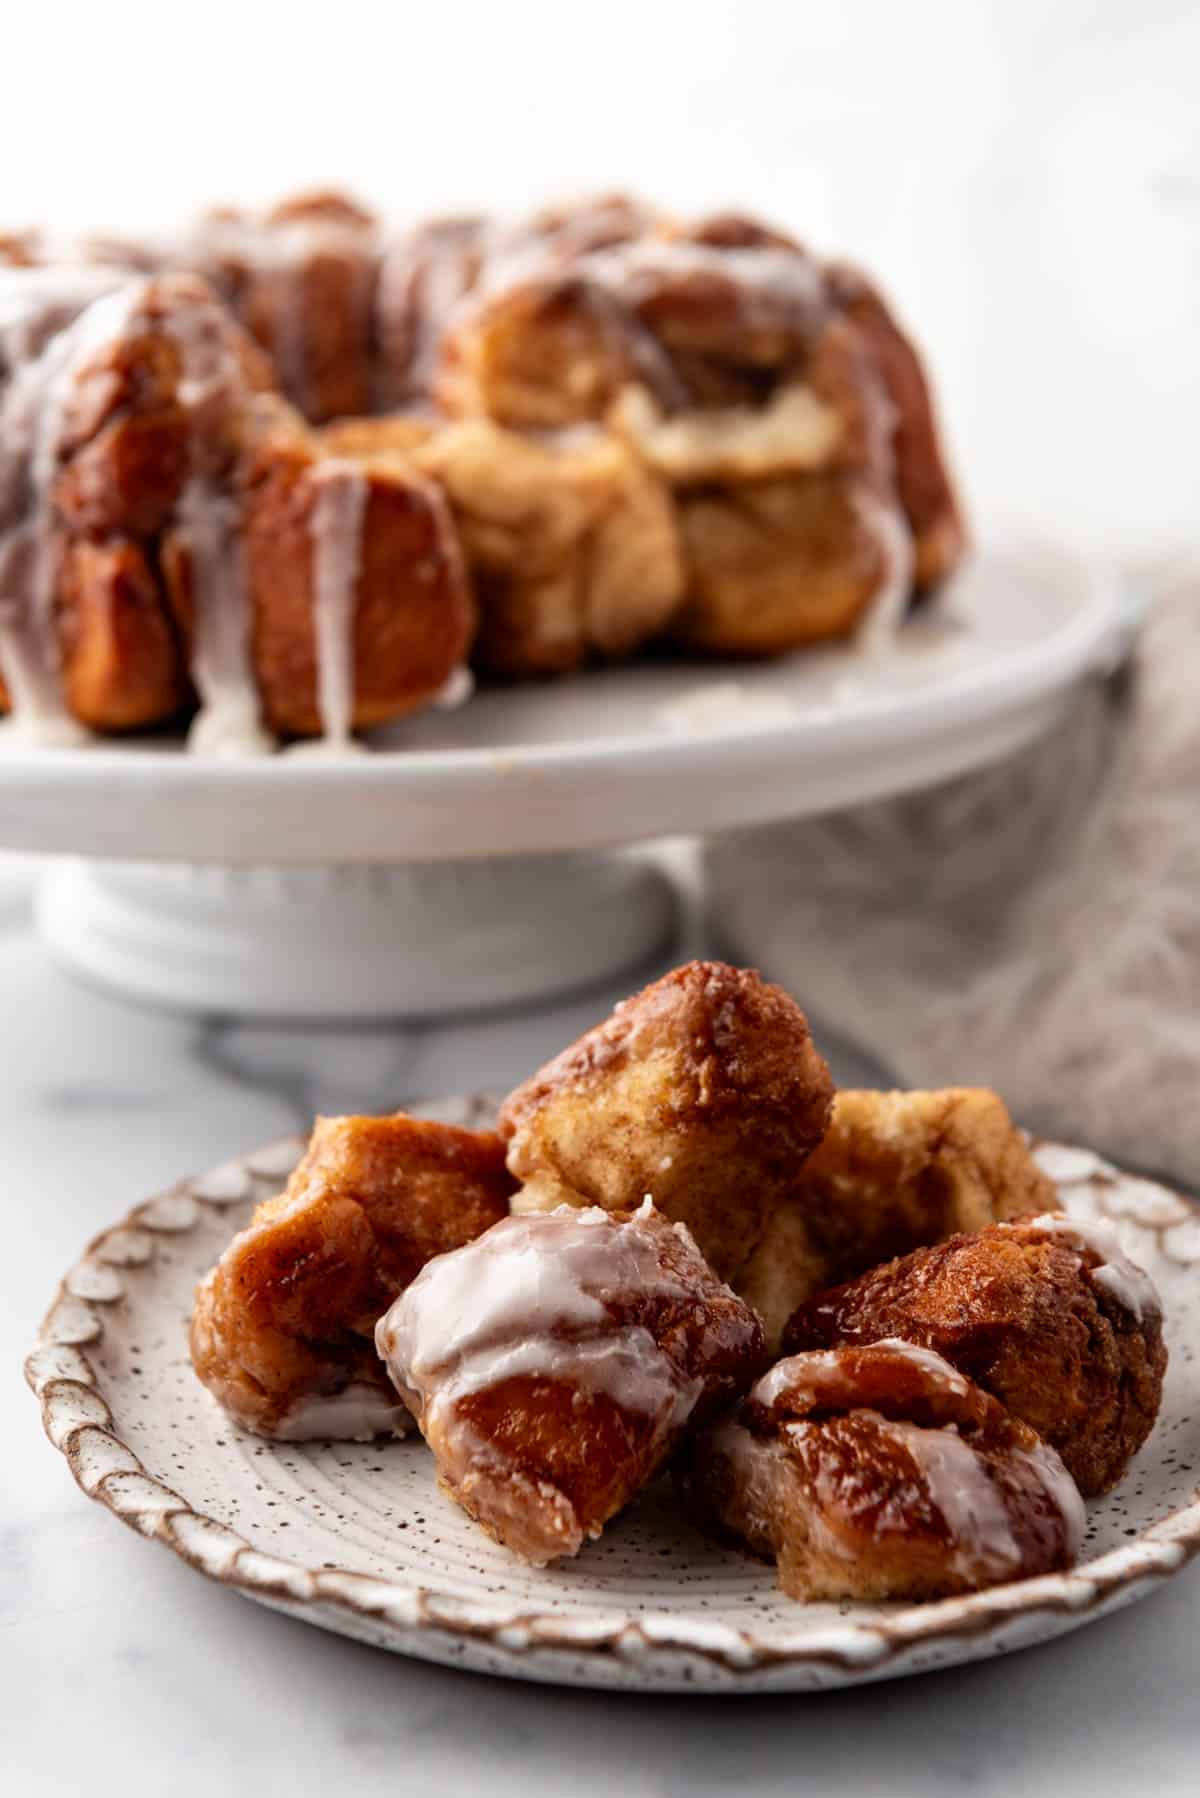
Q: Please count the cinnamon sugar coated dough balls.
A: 6